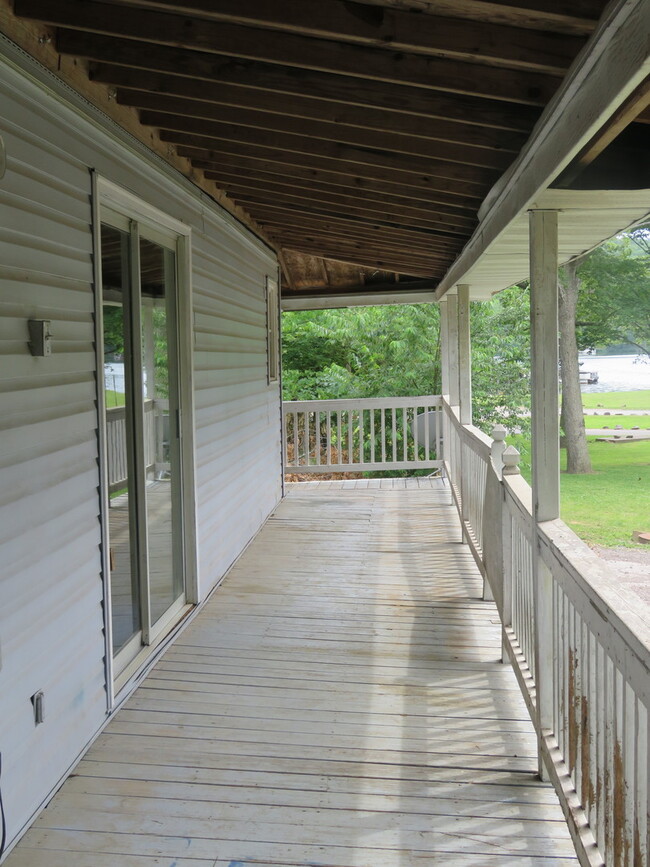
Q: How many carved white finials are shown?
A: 2